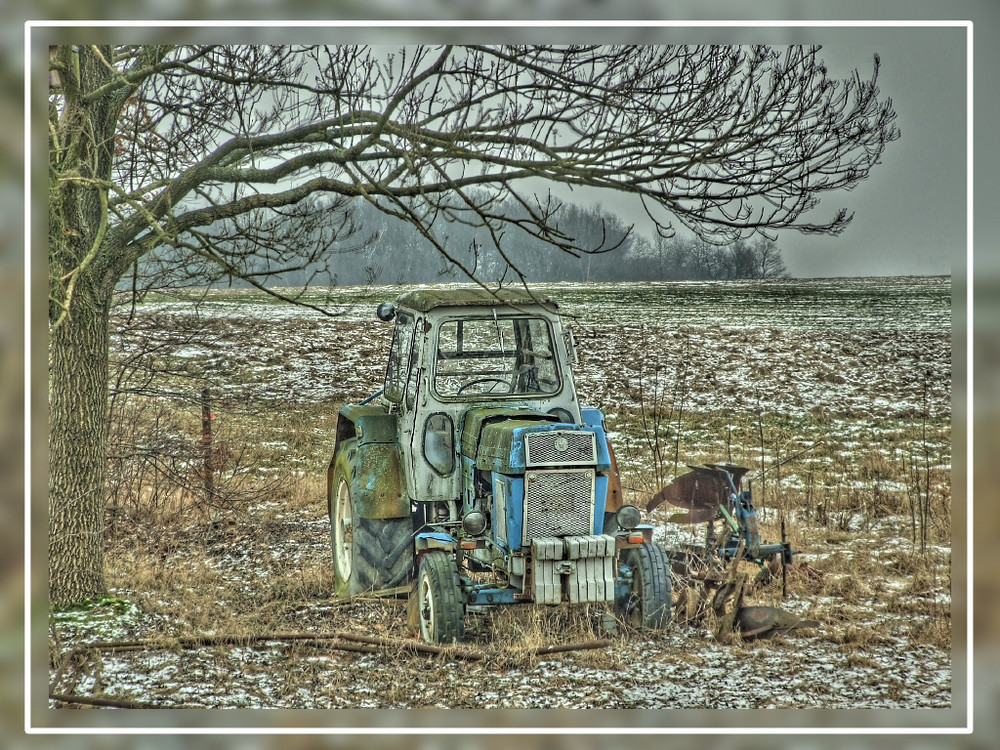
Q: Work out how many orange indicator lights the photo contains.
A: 2